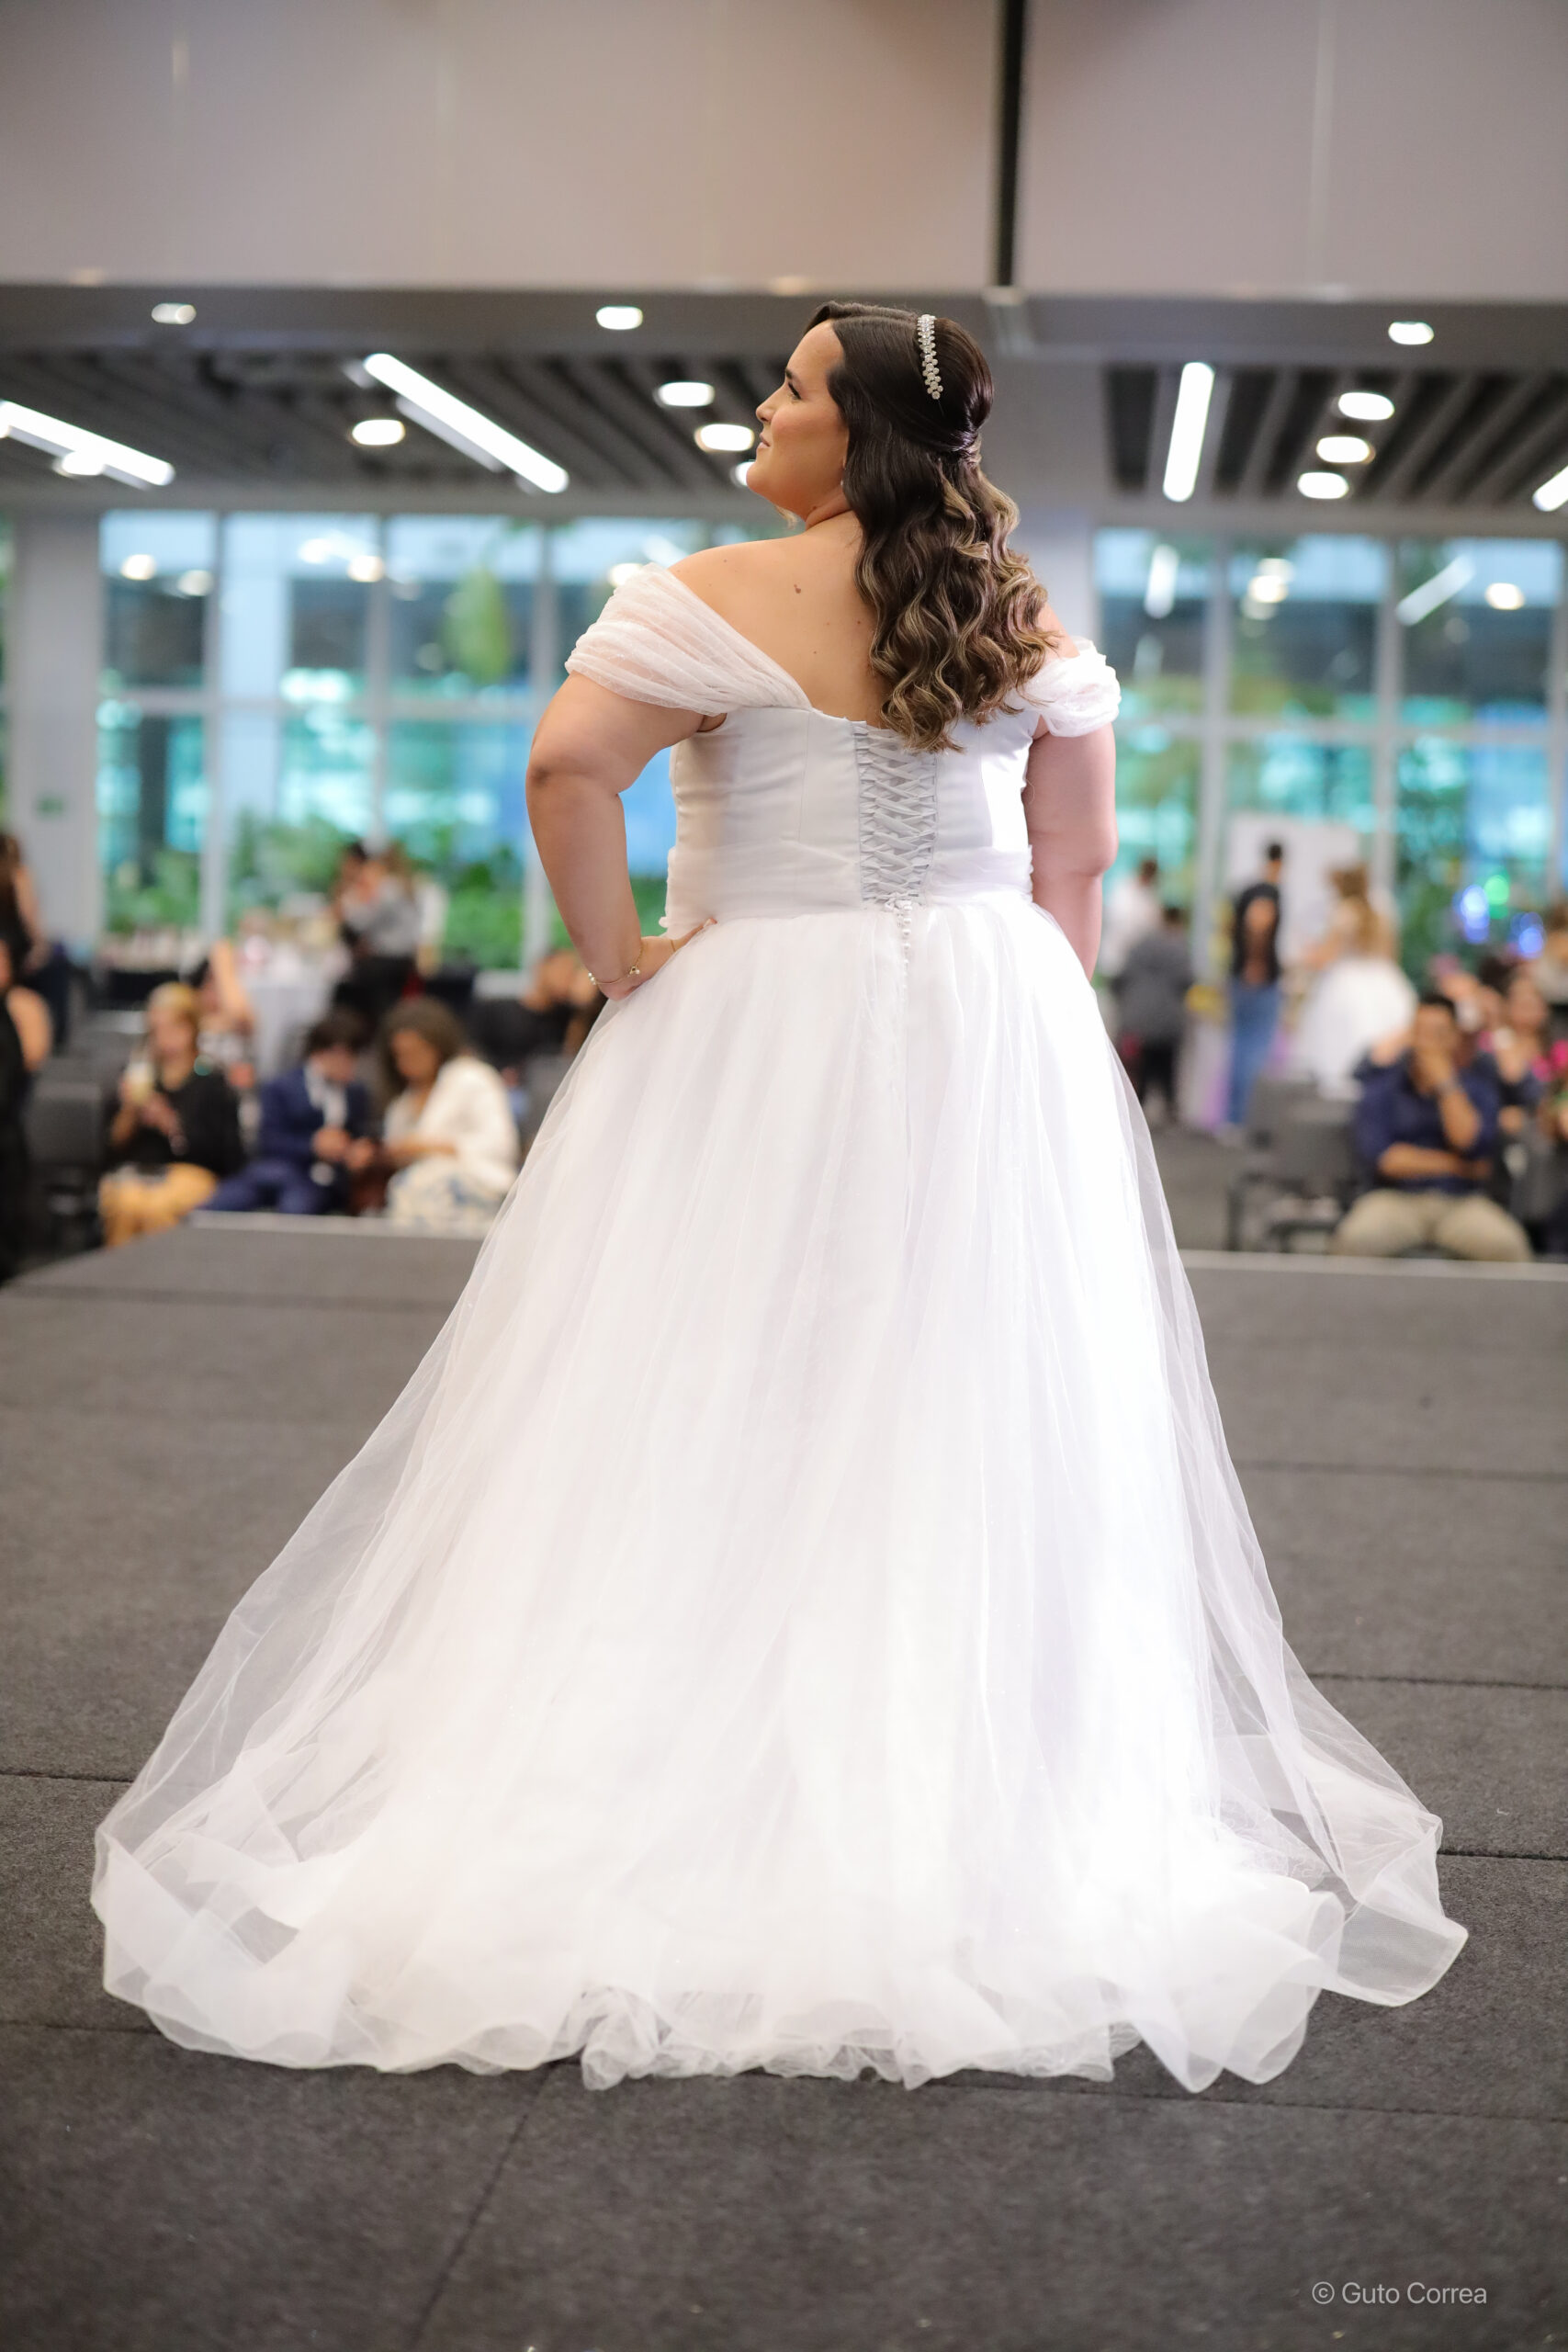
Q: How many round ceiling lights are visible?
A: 11